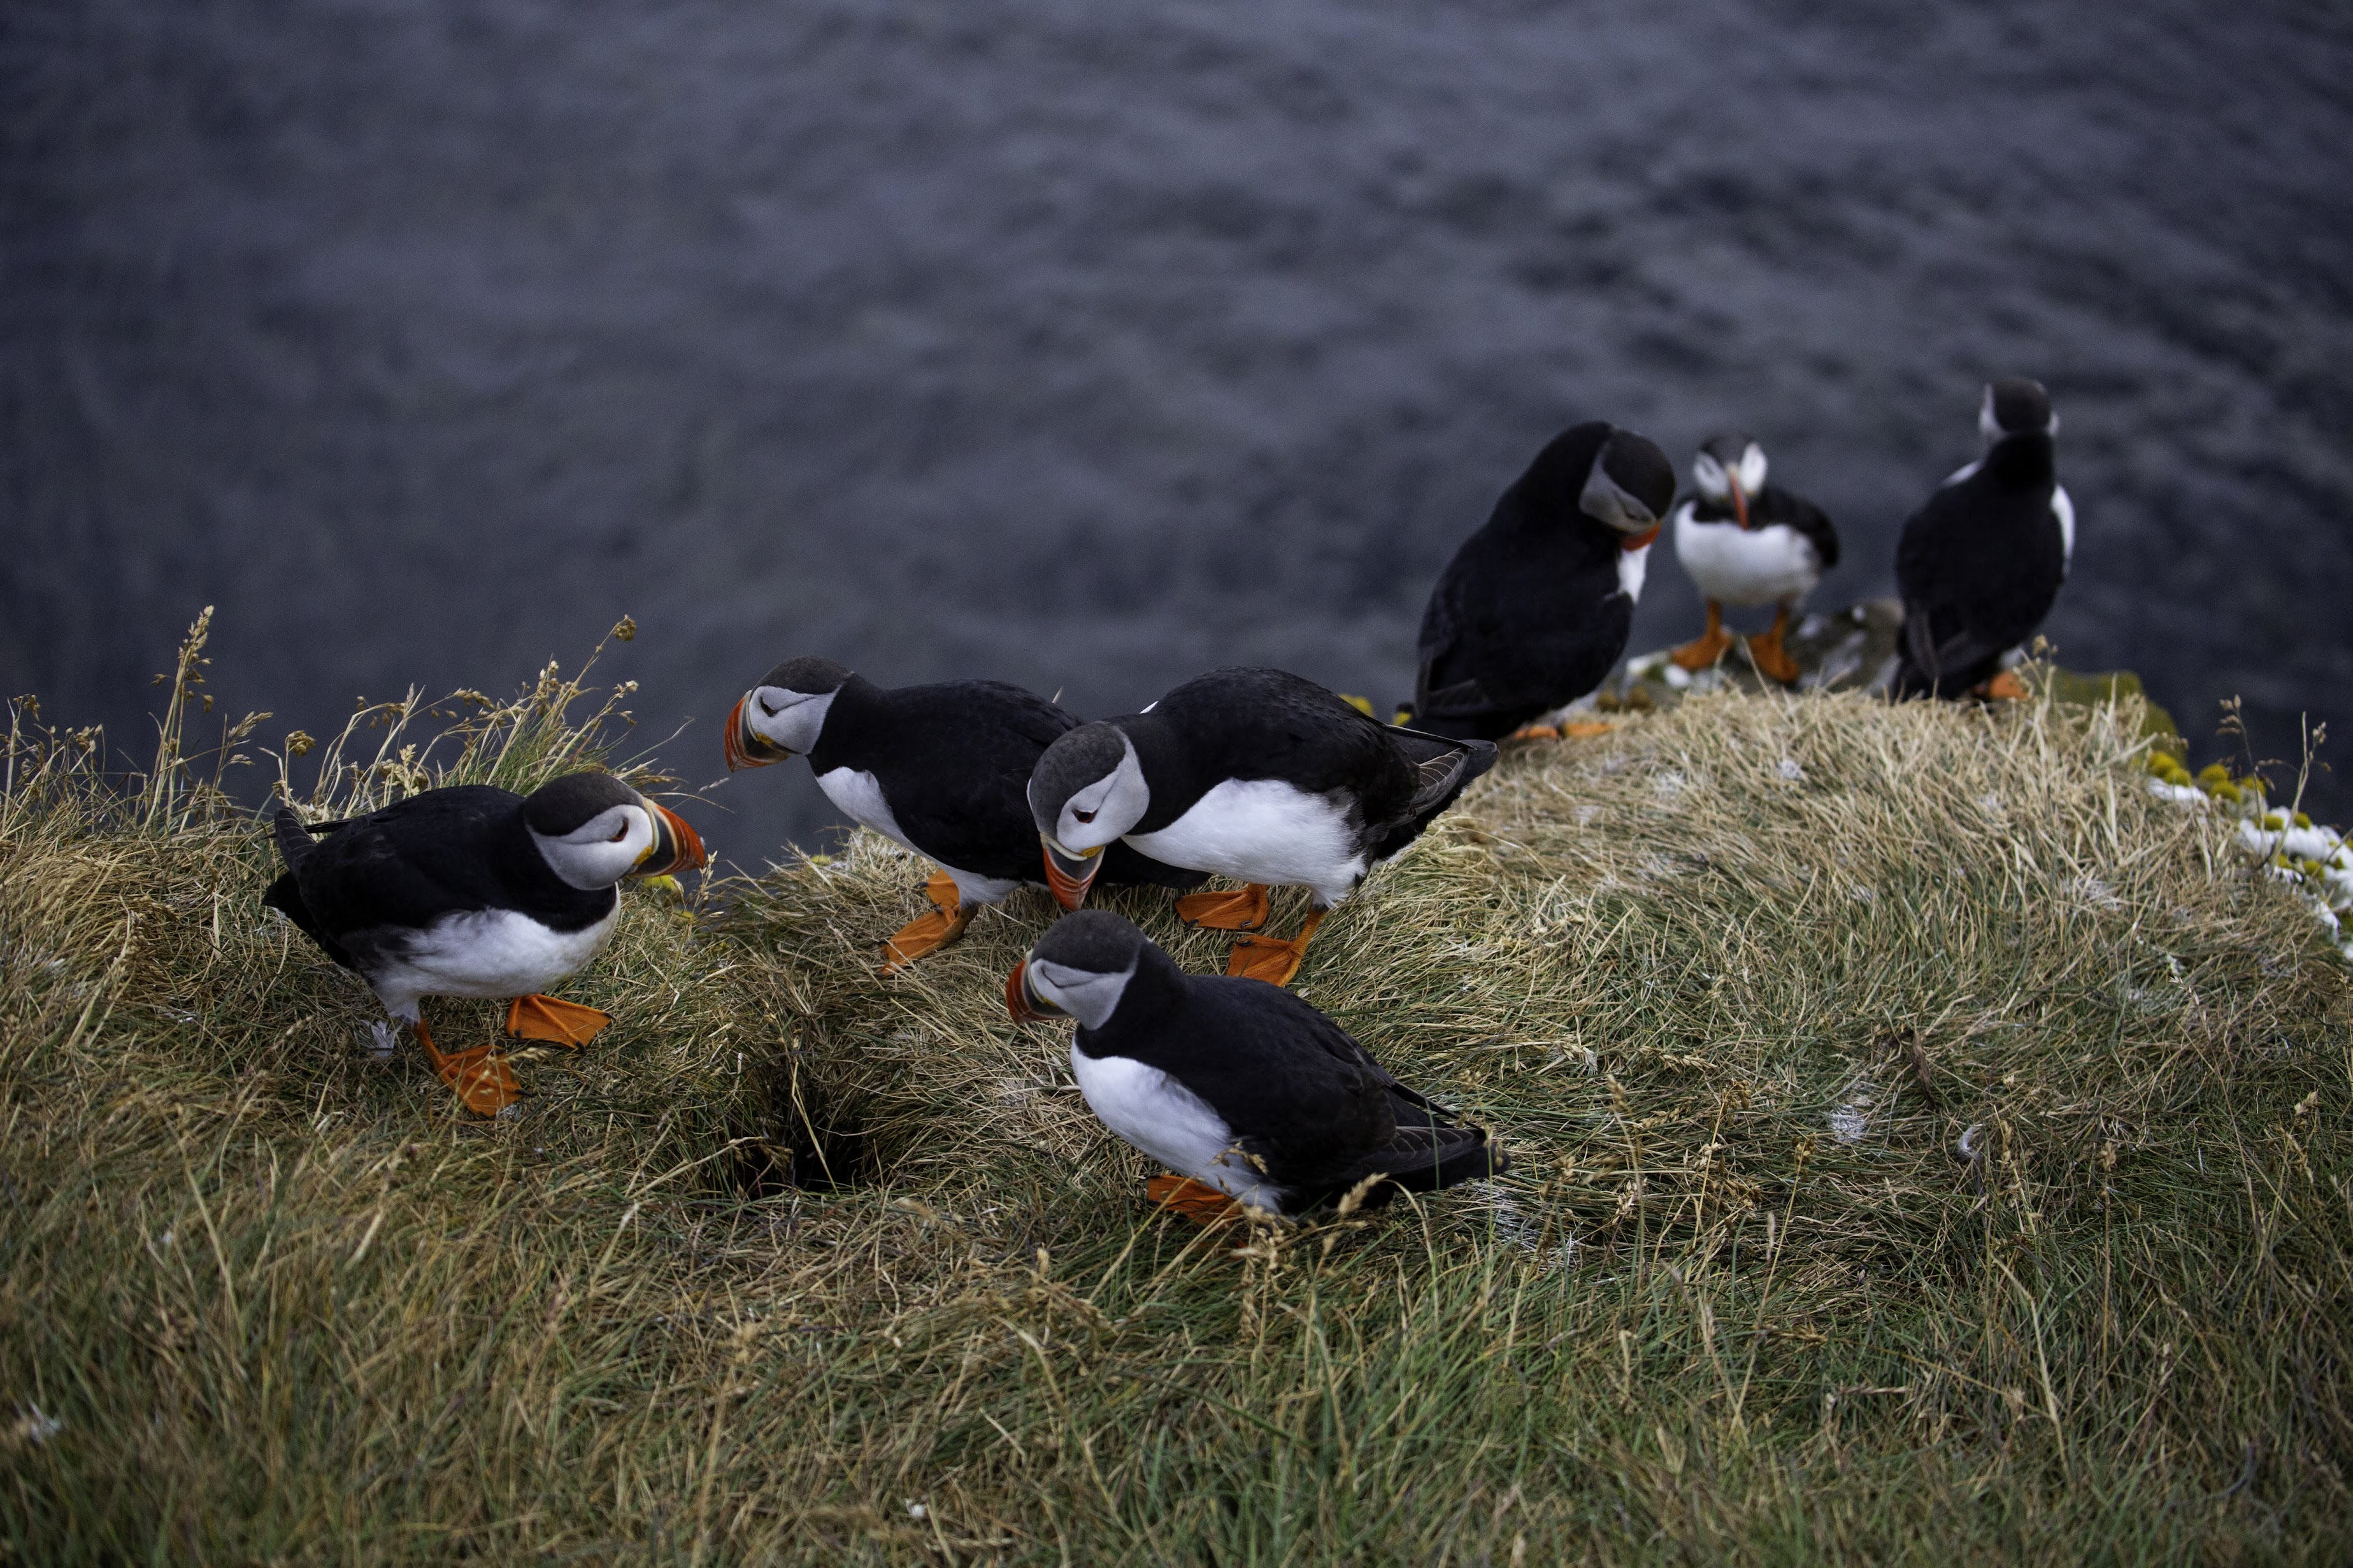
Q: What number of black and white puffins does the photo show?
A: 7